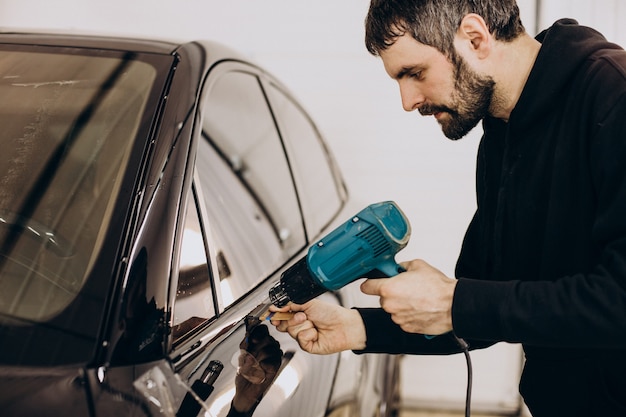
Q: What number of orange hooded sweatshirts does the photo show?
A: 0